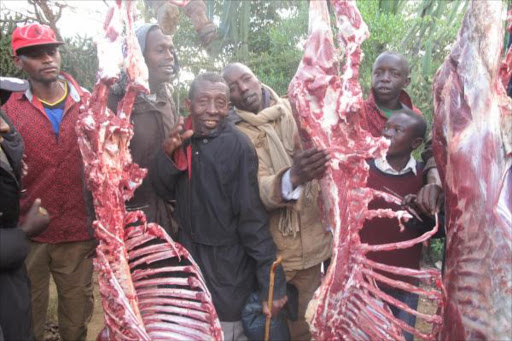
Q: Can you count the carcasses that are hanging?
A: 3